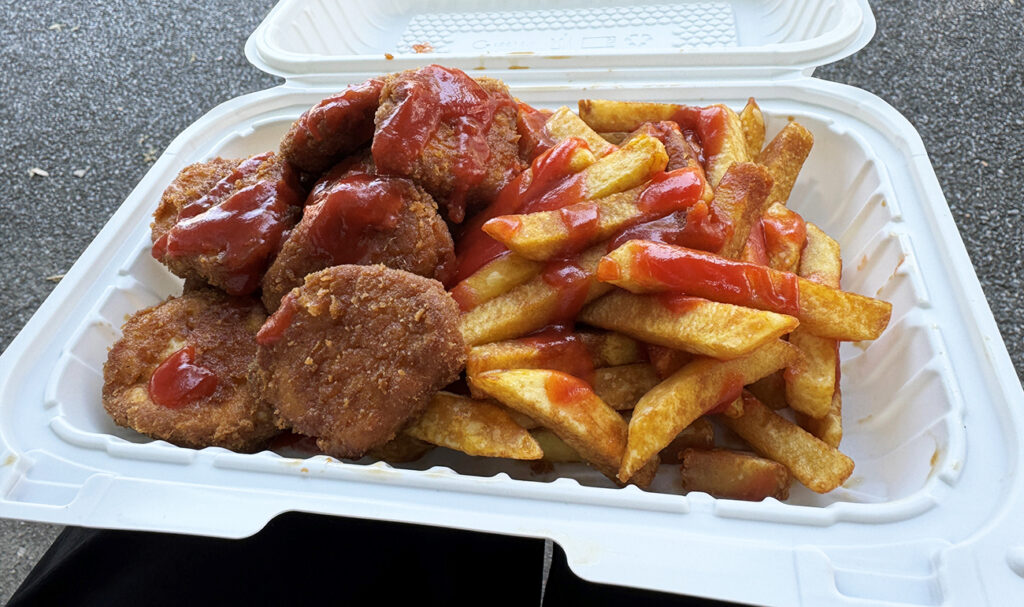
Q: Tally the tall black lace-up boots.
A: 0